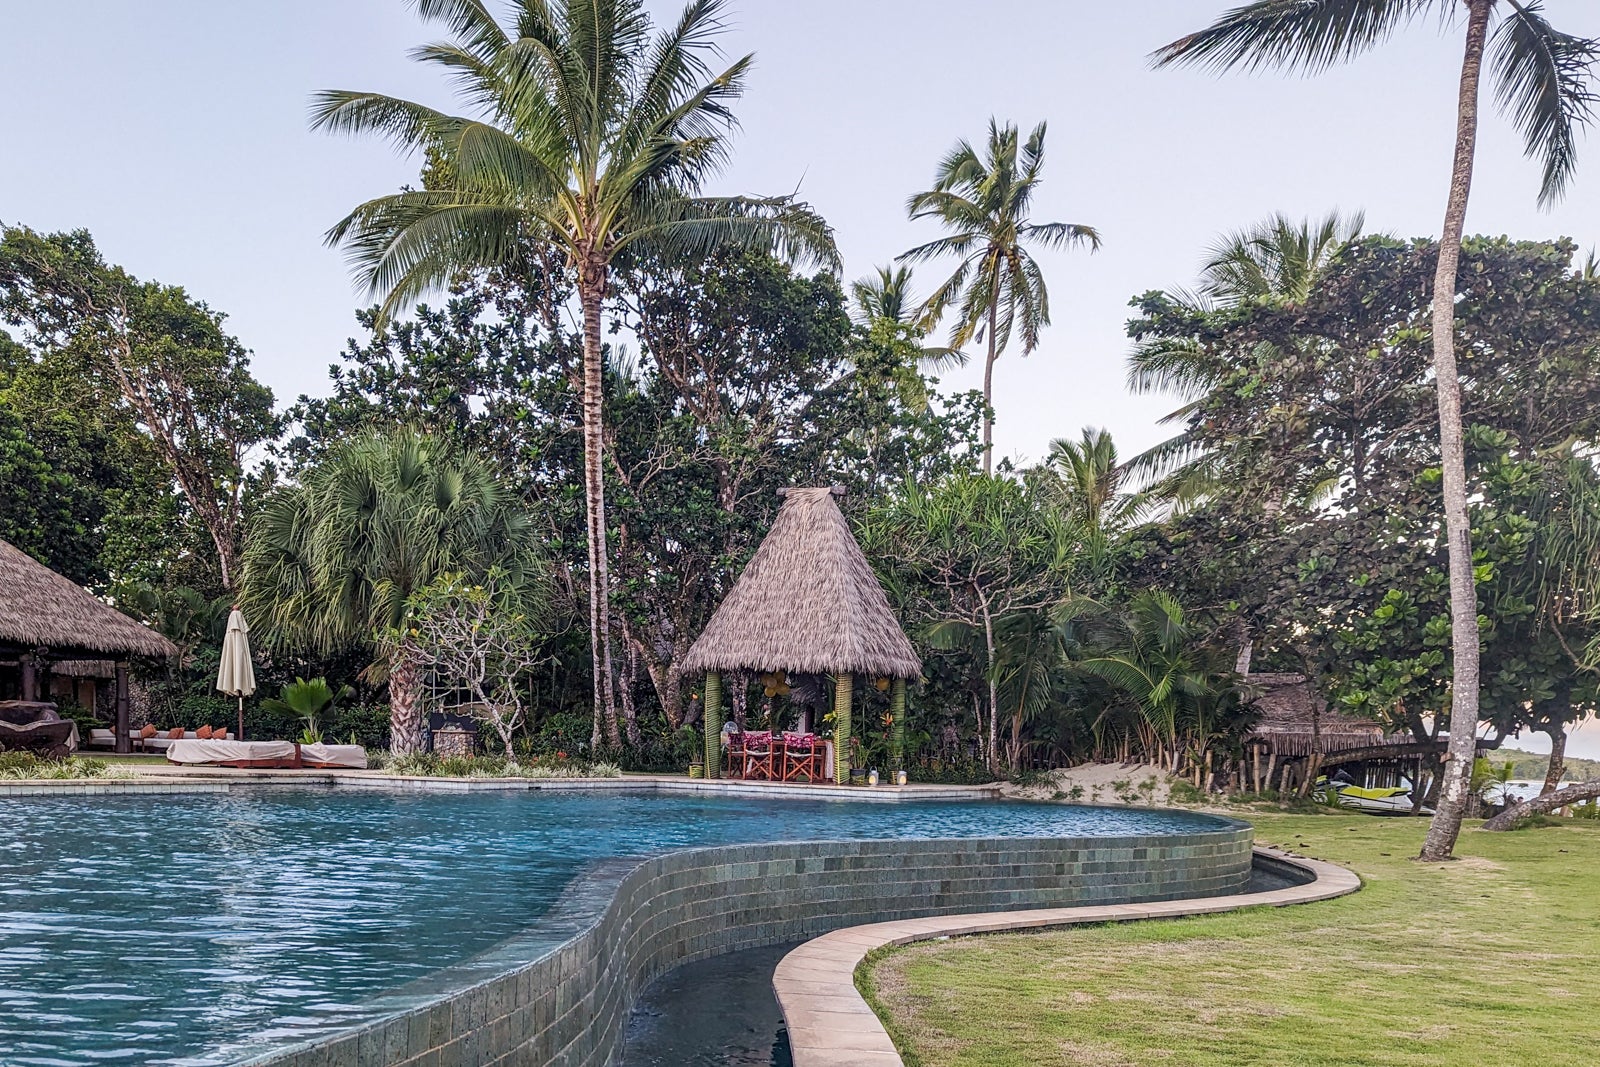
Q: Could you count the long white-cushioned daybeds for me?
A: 2